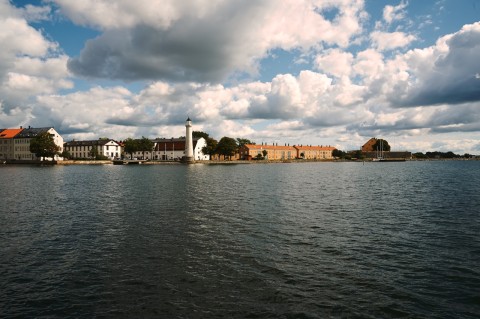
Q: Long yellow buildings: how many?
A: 2